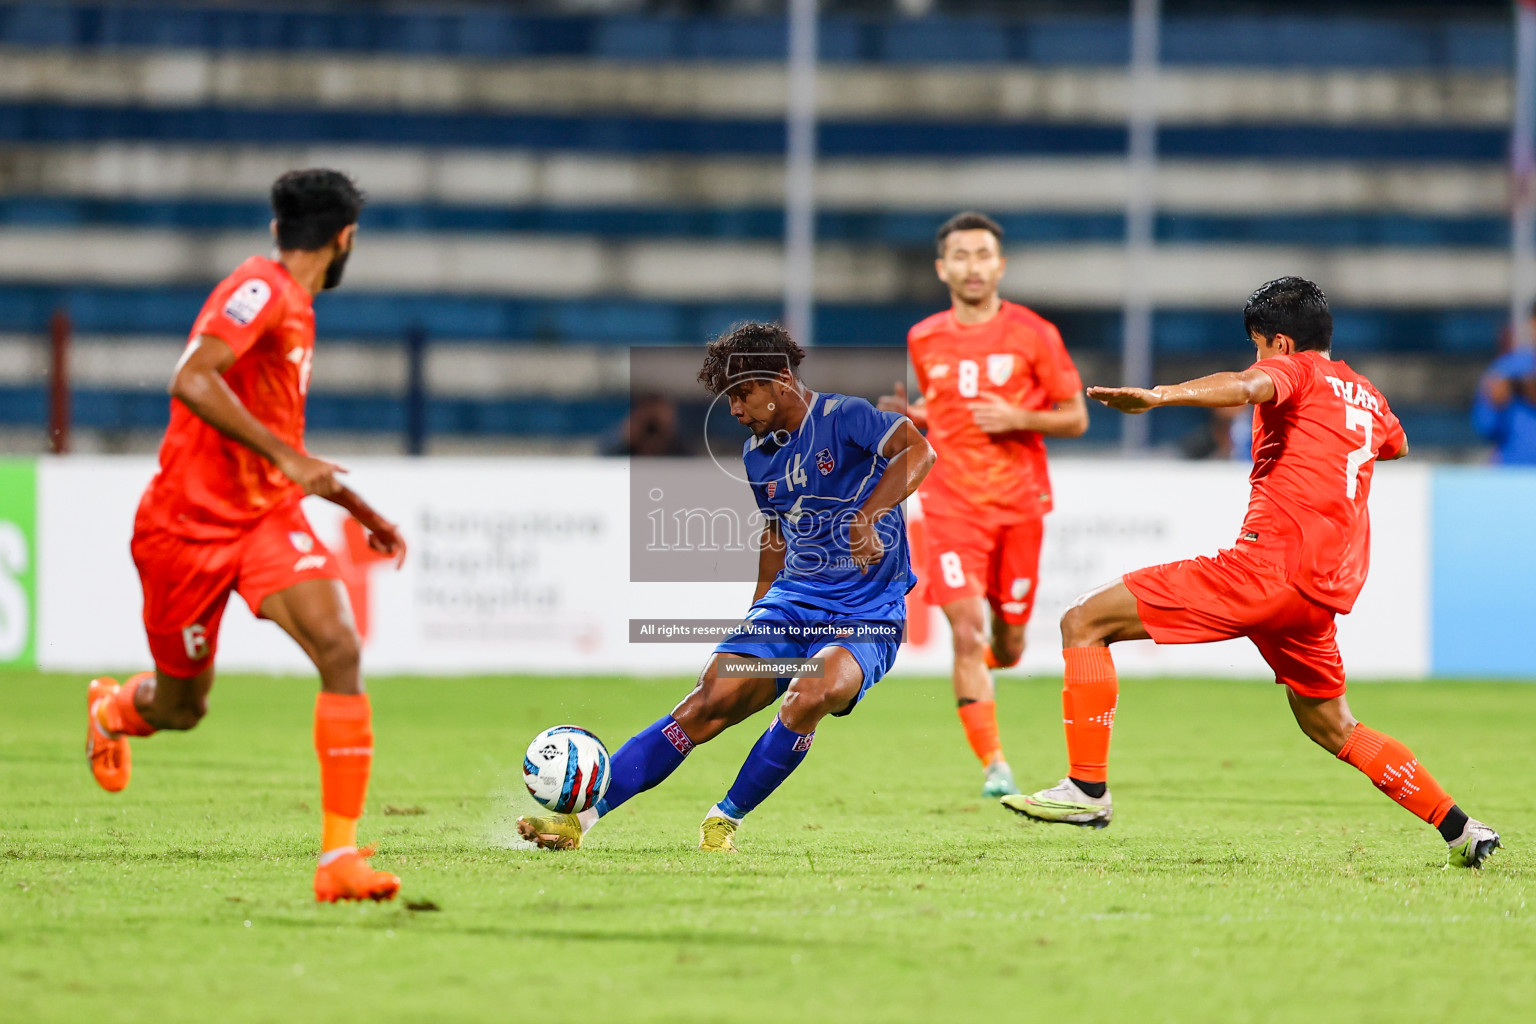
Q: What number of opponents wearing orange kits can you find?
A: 3